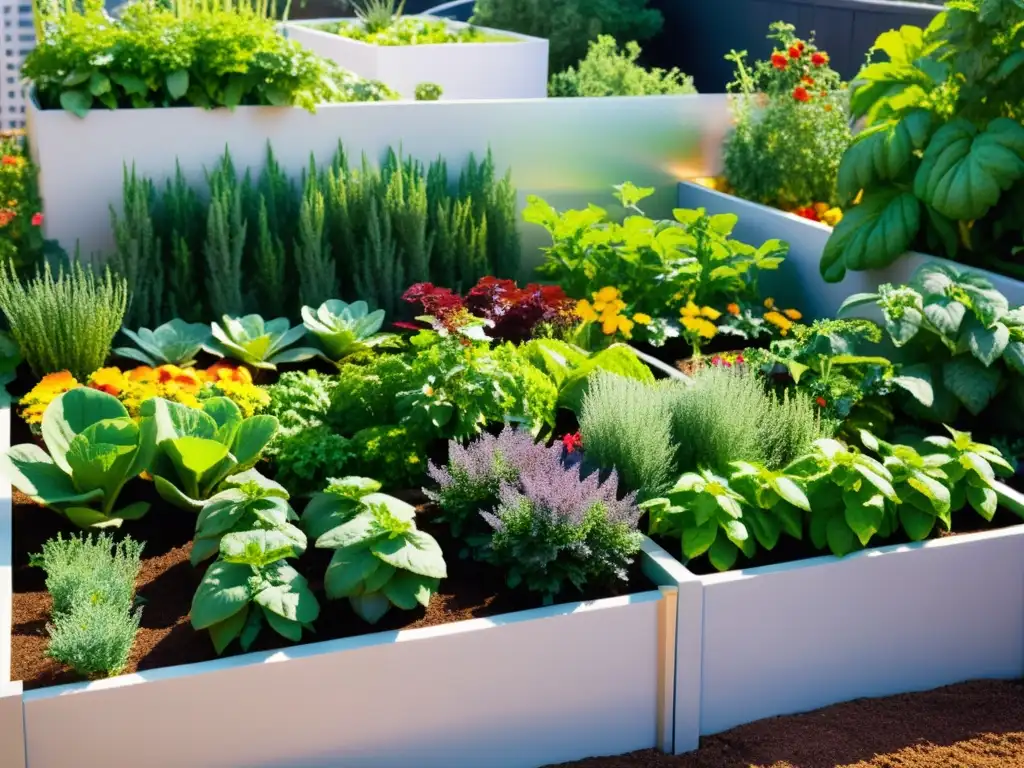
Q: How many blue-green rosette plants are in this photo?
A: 3